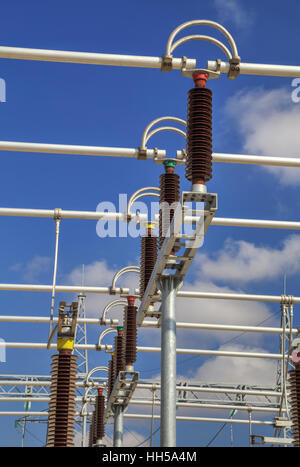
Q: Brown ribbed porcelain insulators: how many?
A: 11